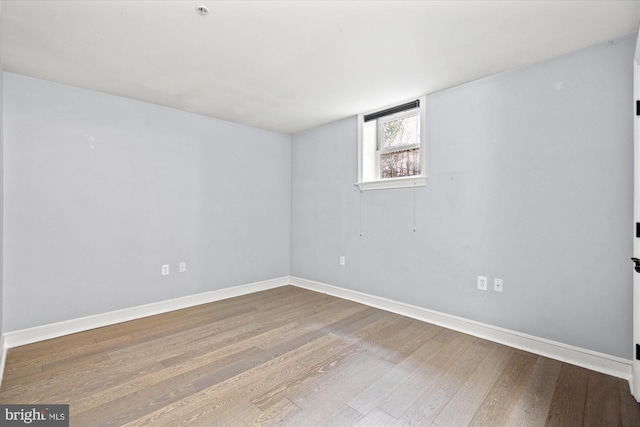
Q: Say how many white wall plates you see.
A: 5